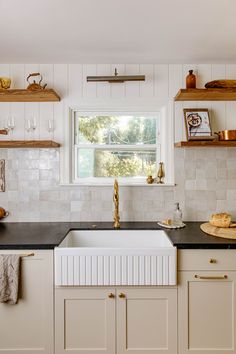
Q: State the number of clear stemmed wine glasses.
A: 4